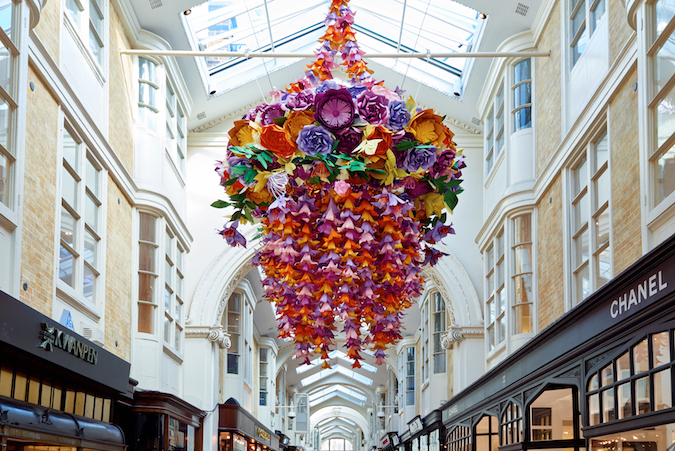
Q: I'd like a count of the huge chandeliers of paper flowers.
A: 1